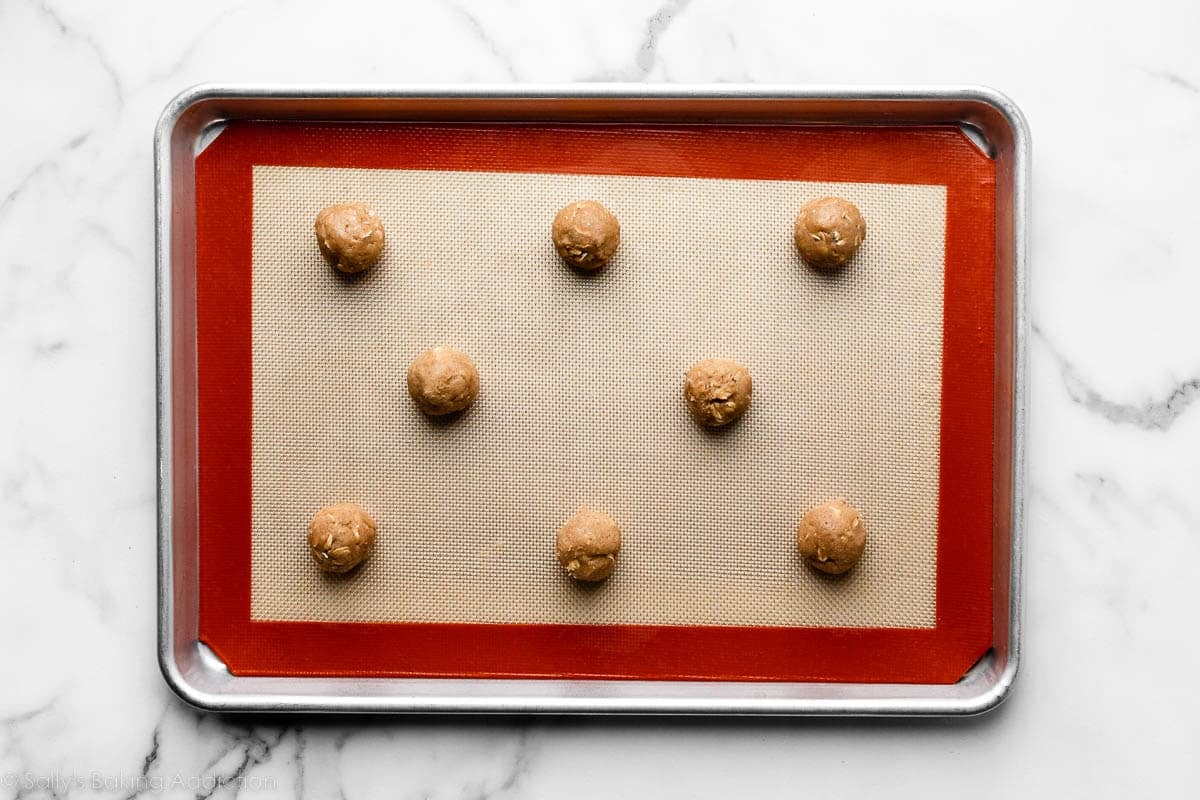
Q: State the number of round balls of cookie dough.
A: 8